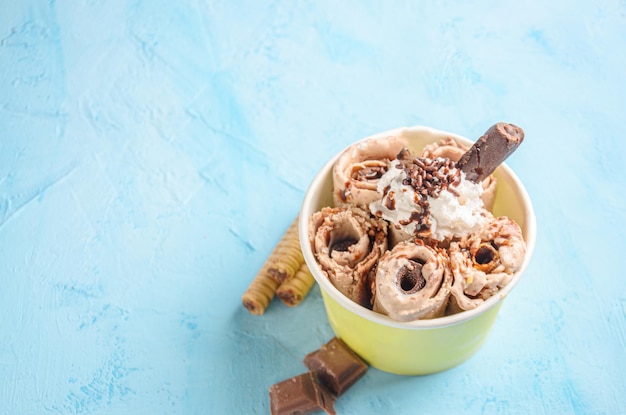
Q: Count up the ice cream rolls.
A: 5